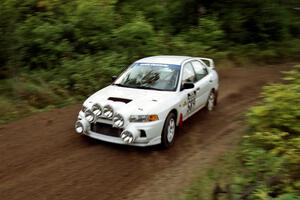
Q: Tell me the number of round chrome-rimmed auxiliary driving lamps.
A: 6